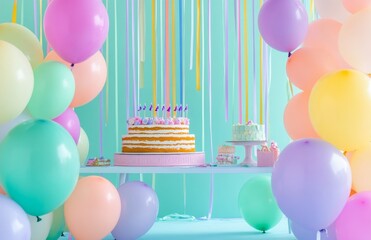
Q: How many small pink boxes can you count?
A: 1